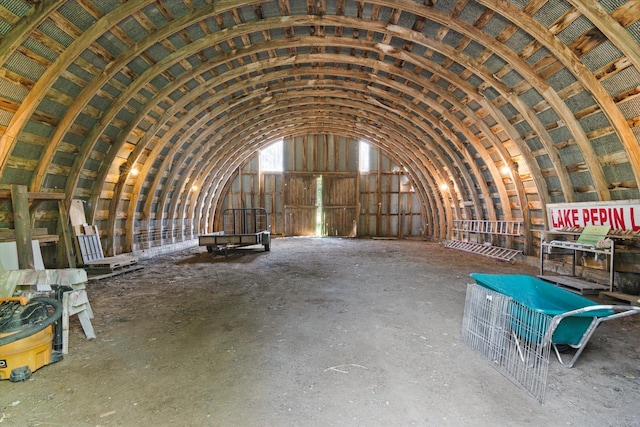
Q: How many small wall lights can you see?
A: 4